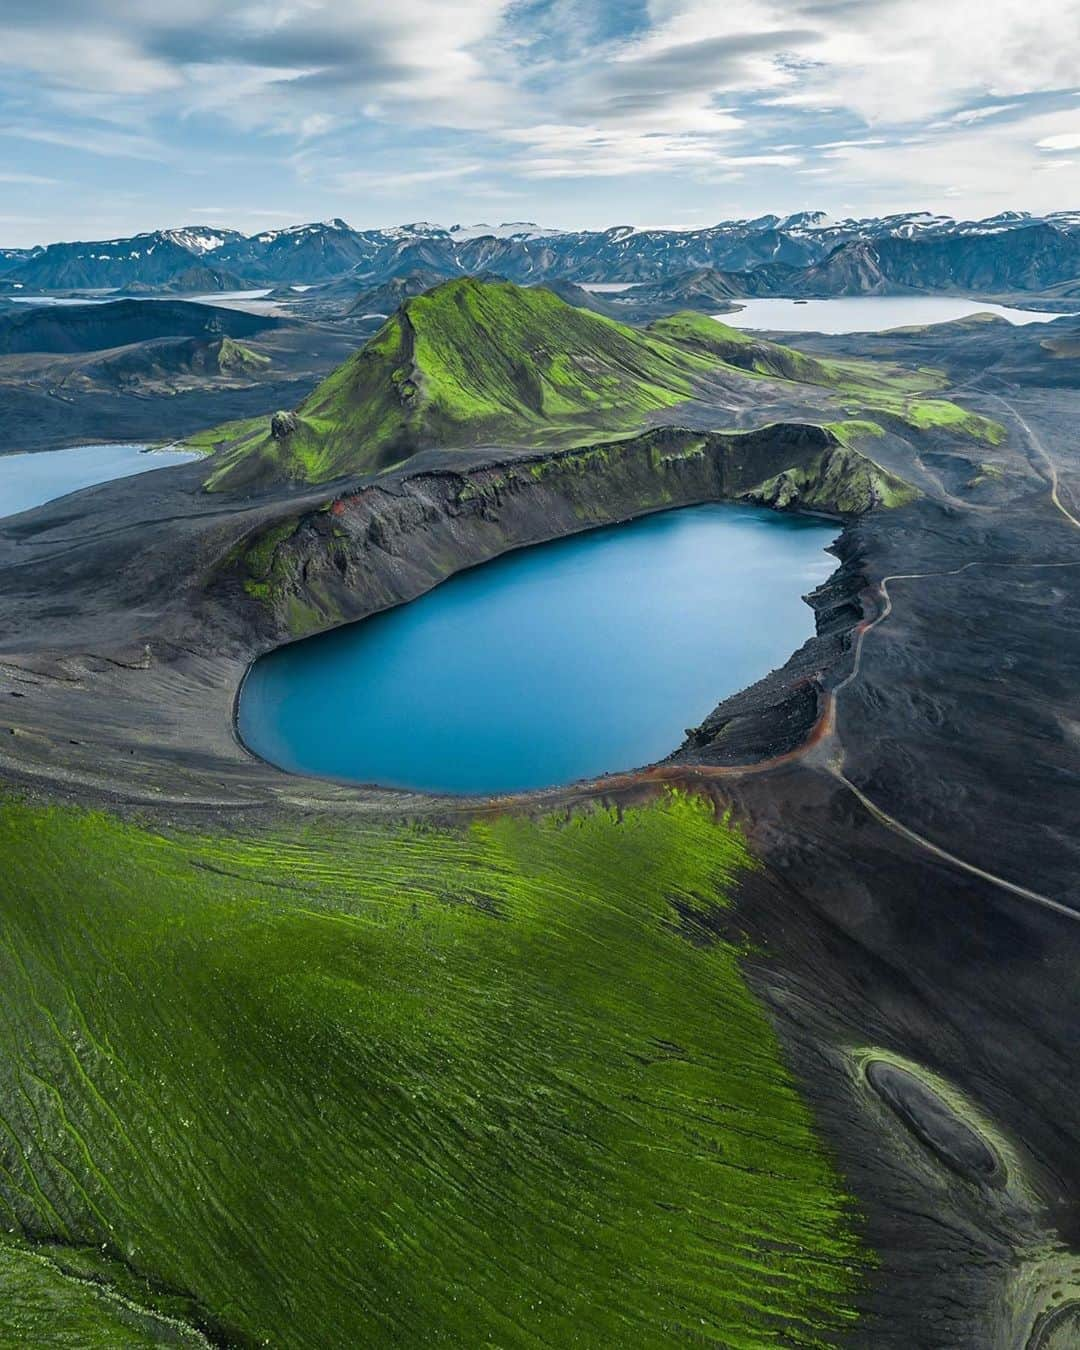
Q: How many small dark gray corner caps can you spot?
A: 0